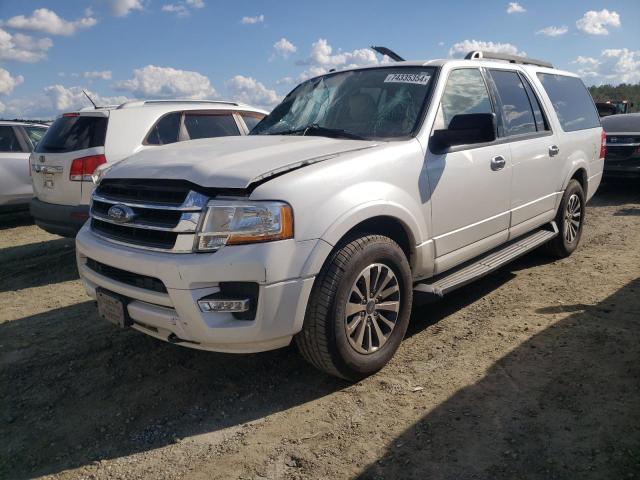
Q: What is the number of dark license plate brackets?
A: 1